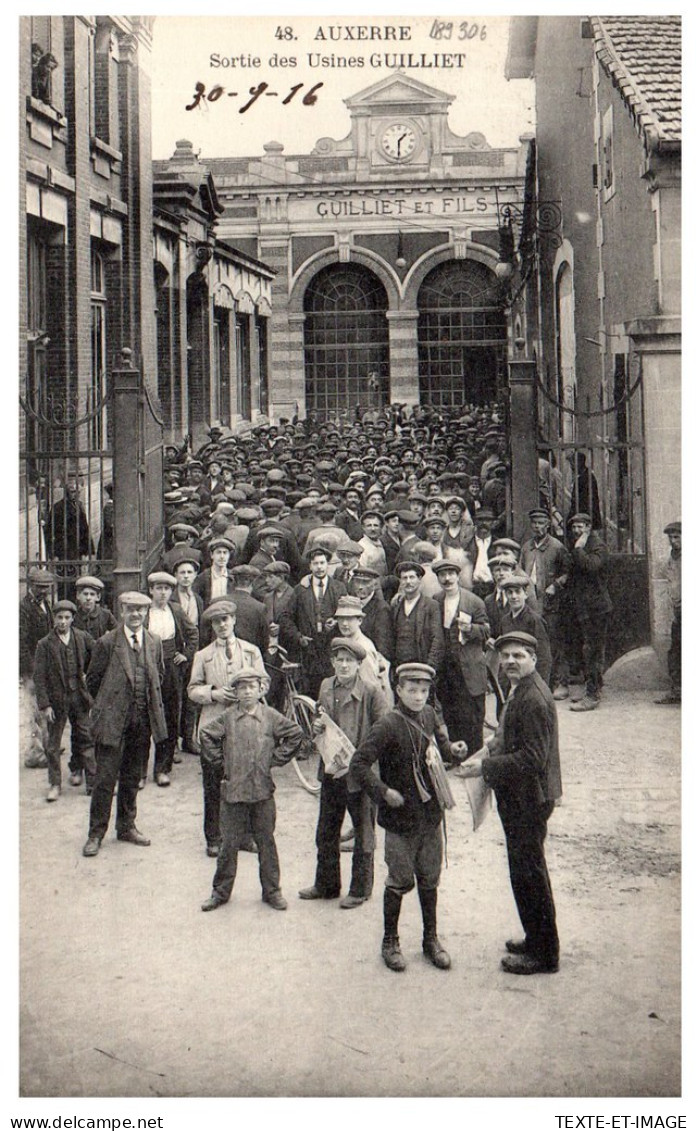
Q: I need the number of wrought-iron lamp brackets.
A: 1